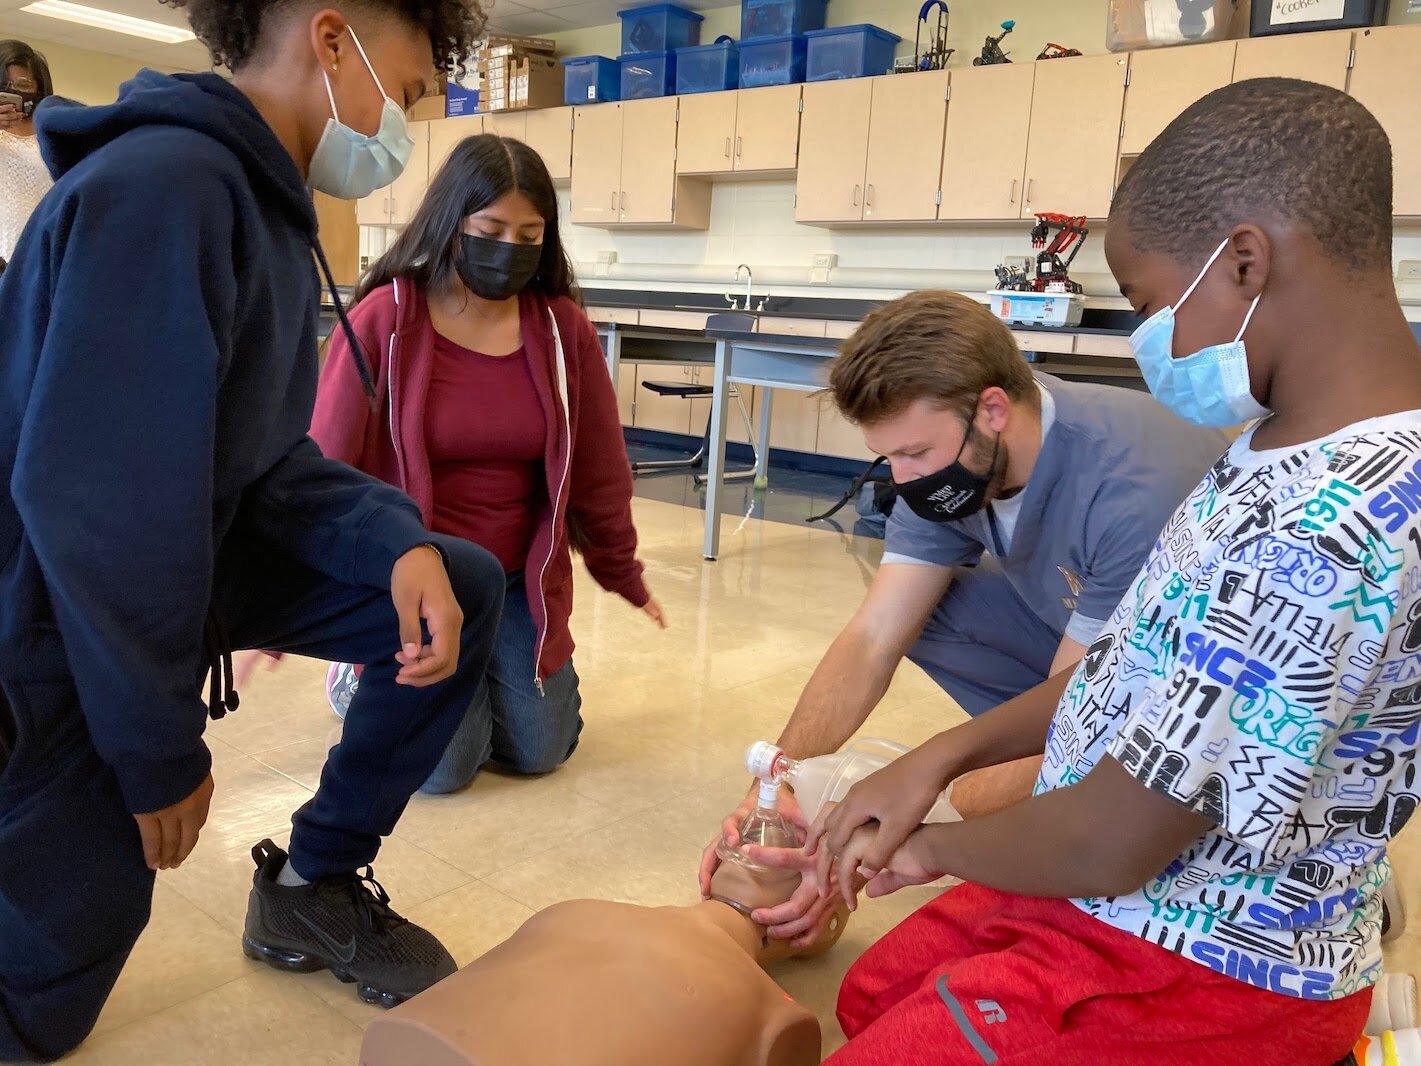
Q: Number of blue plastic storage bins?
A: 7